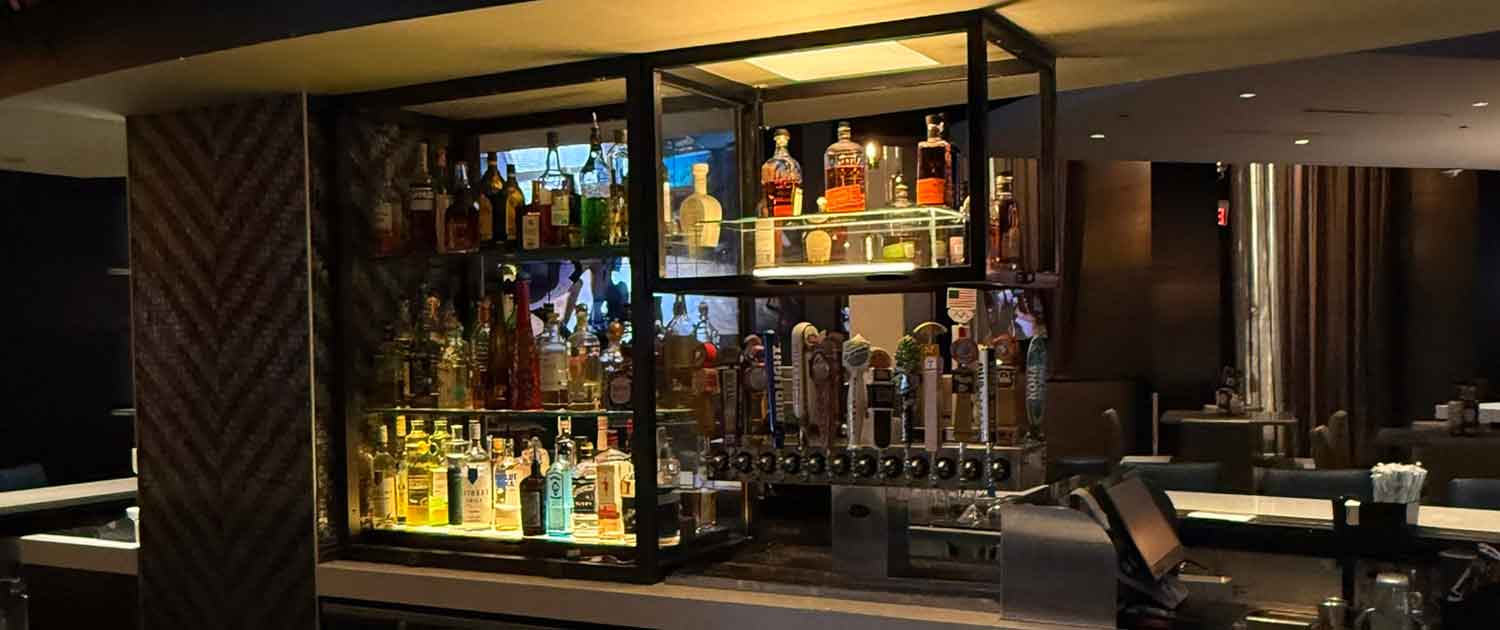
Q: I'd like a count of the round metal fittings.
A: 12